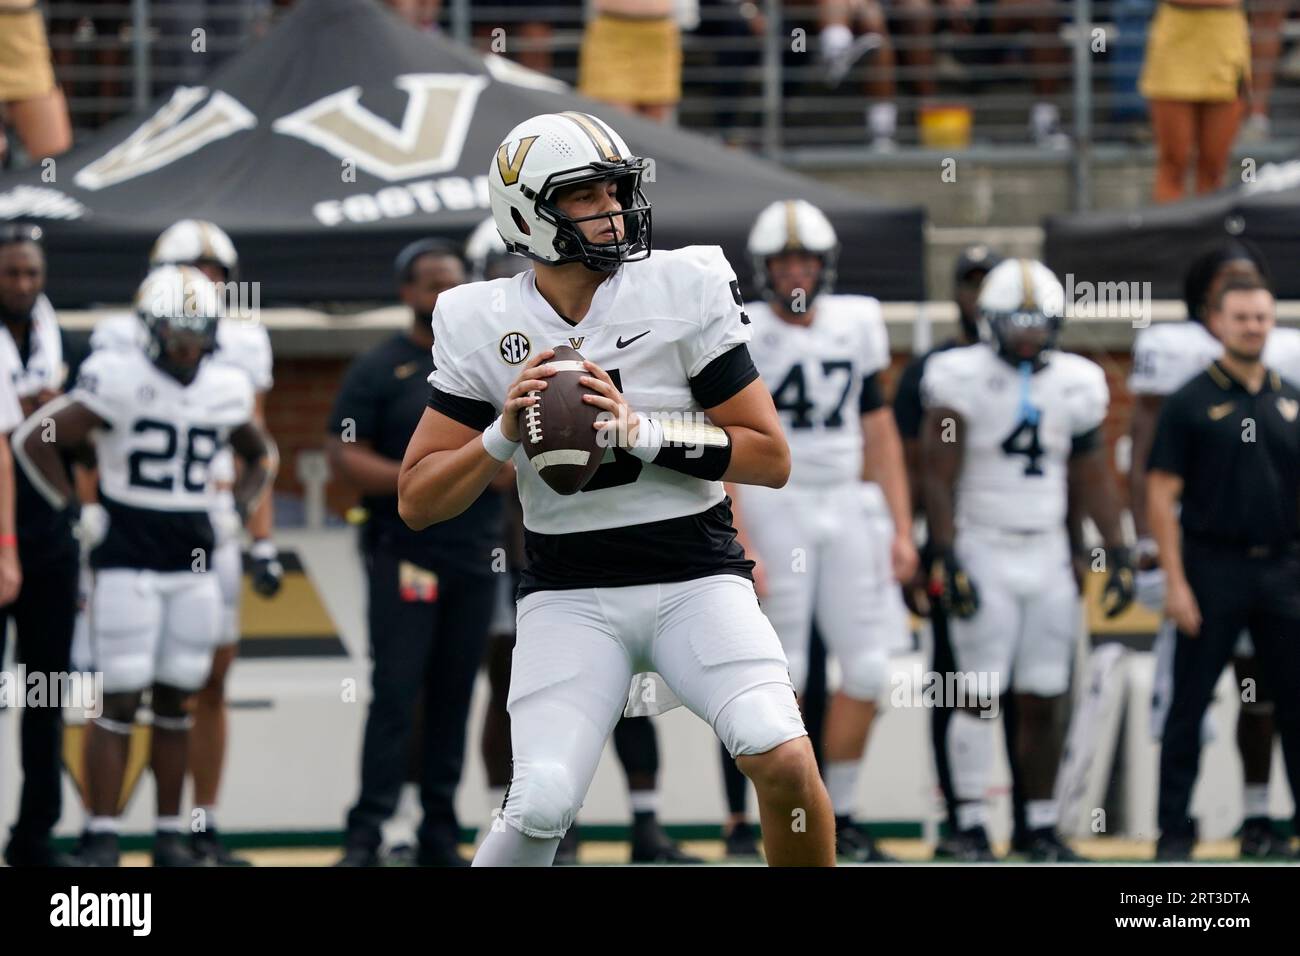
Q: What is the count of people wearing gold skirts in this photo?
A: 3